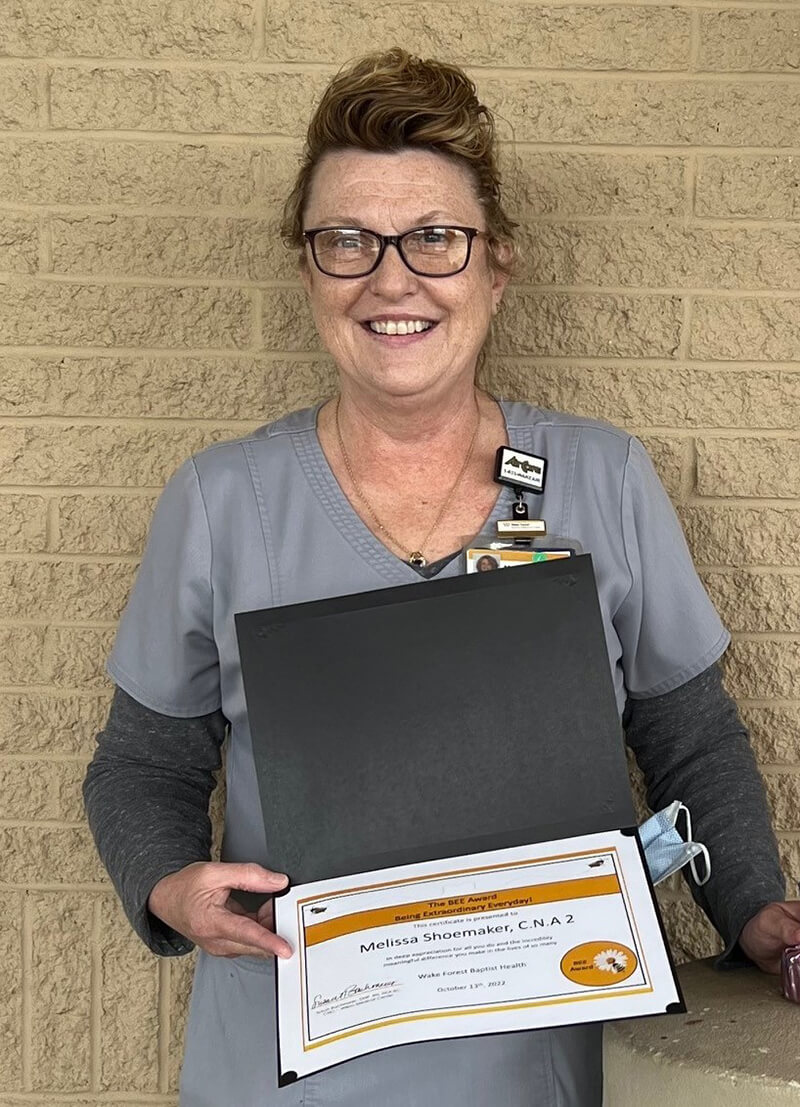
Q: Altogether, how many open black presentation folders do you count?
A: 1